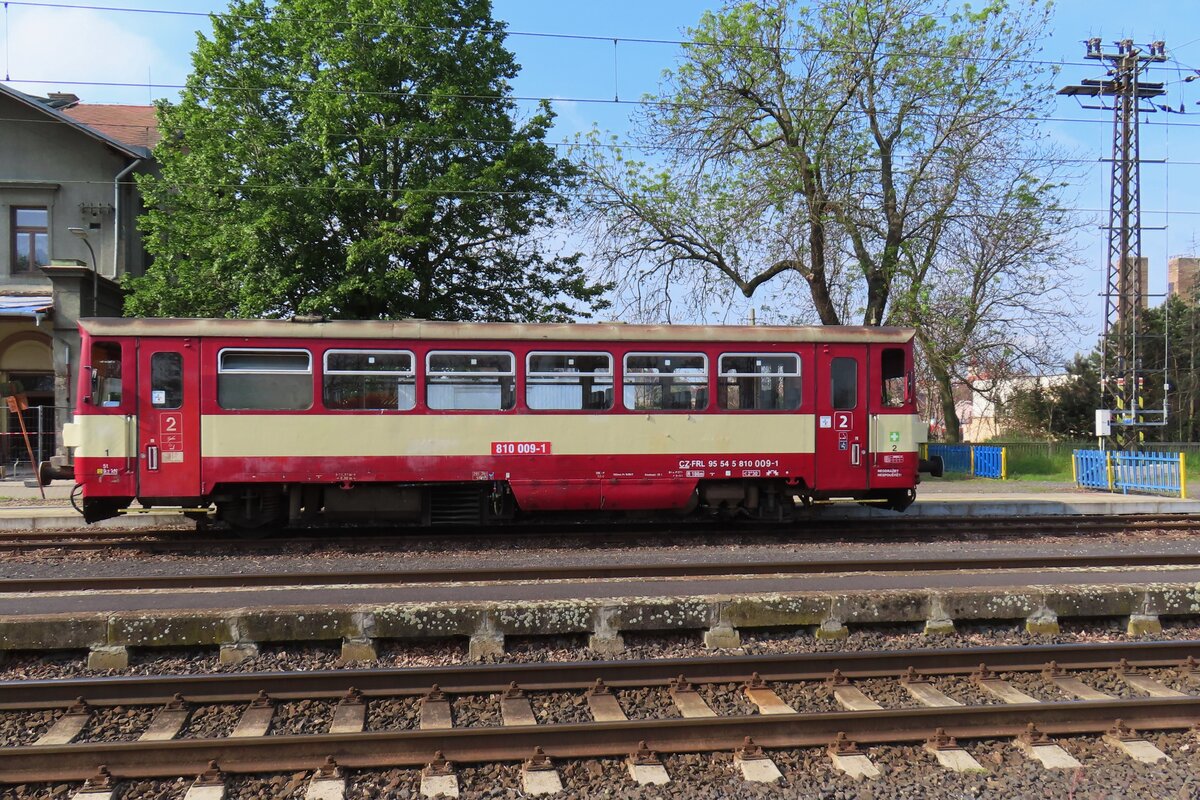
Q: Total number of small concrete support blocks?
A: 10